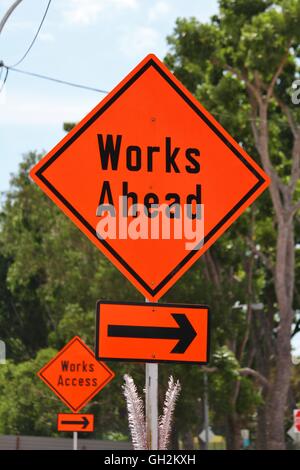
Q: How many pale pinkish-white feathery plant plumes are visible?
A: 2